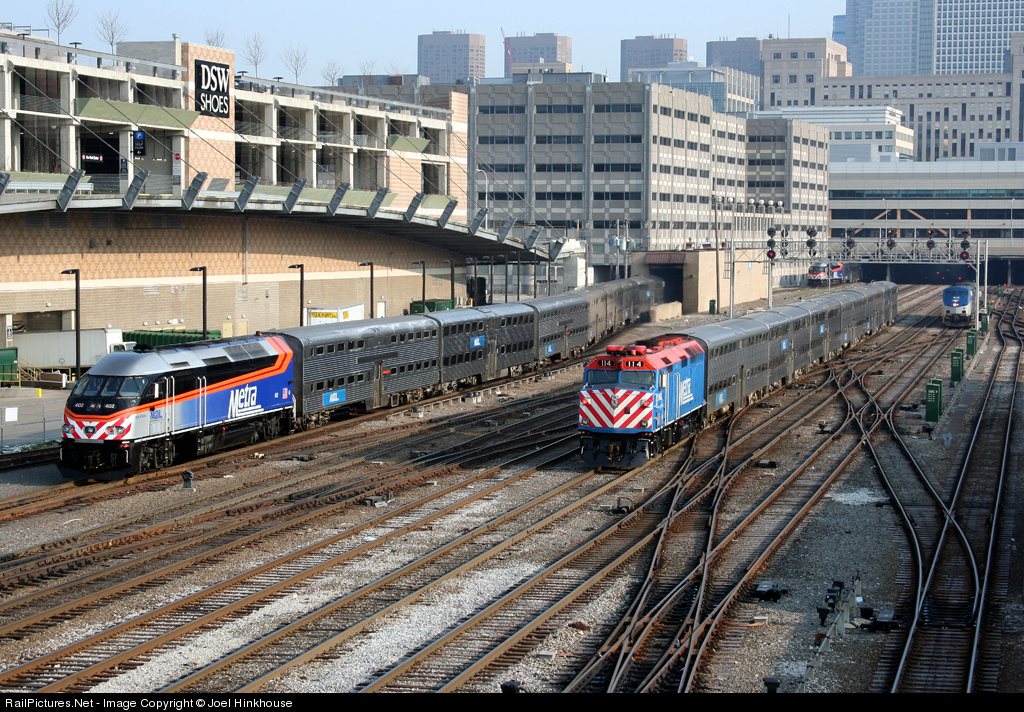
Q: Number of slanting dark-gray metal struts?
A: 14